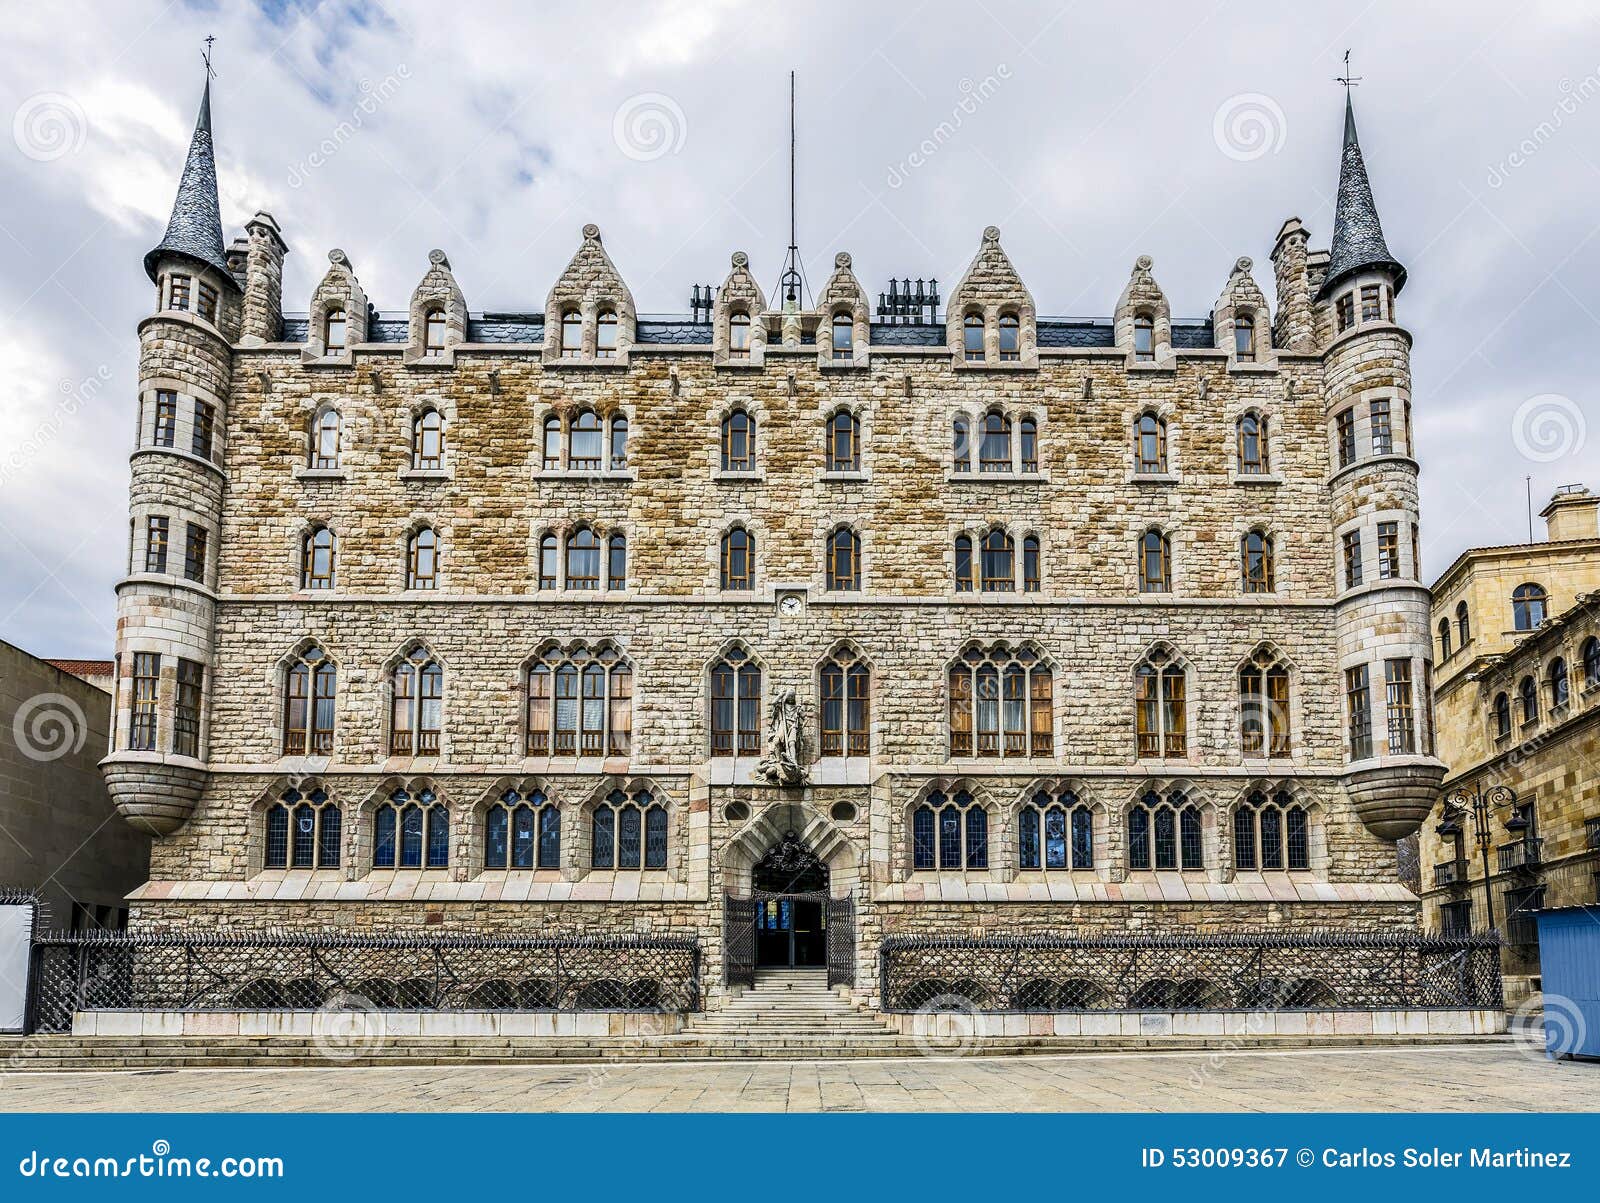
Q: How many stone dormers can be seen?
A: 8